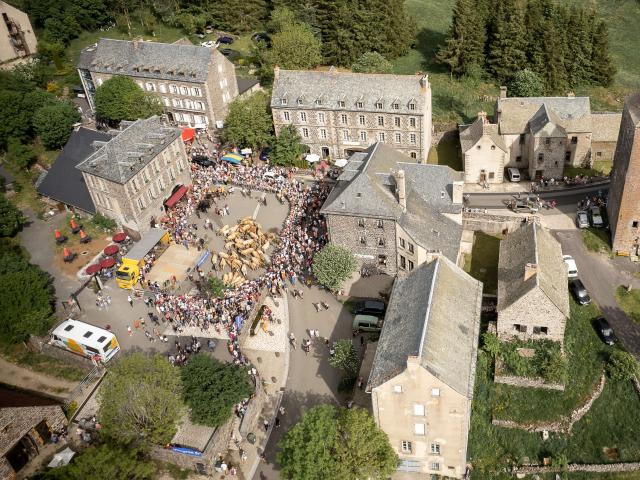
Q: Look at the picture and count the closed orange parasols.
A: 4